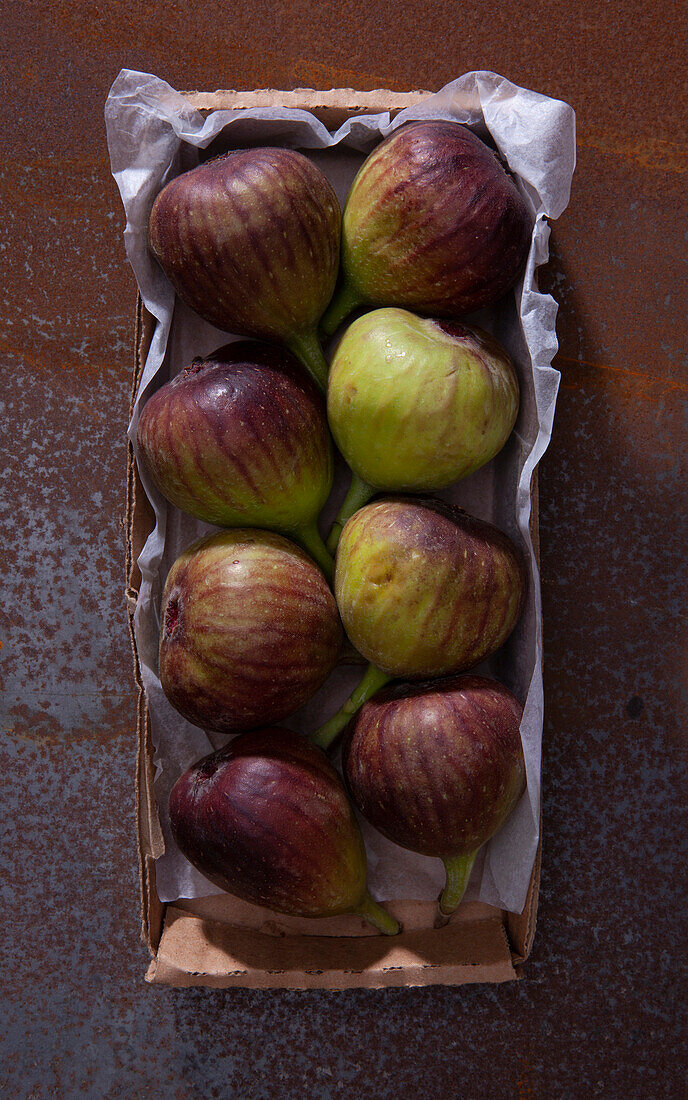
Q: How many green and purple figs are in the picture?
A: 8